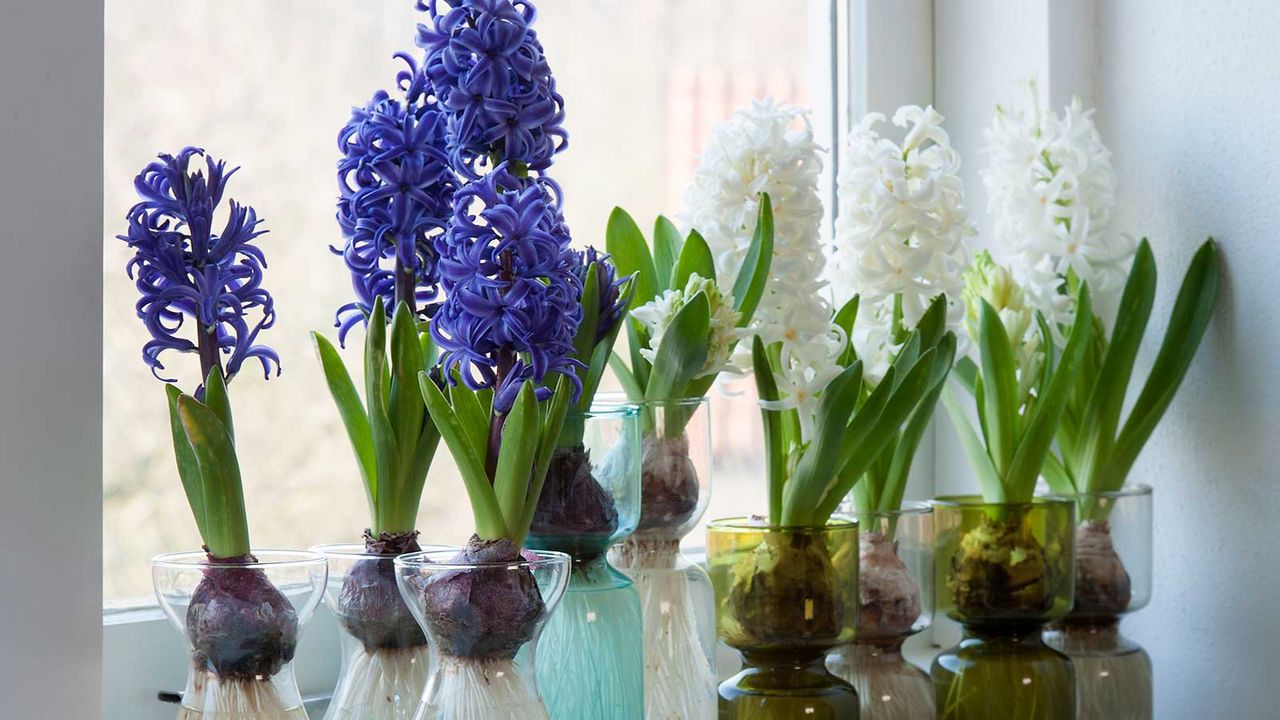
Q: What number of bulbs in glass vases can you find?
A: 9